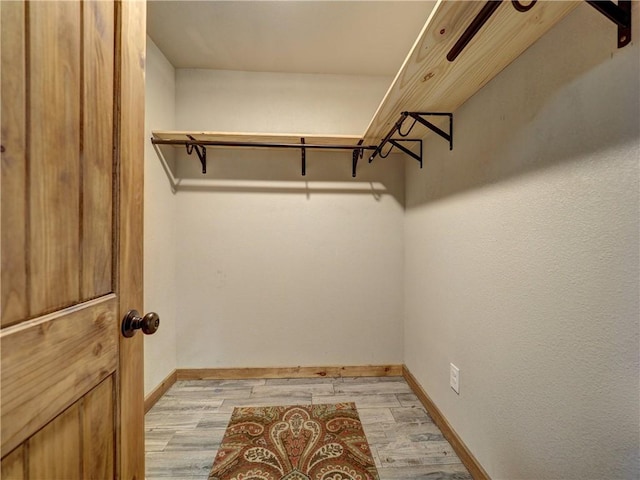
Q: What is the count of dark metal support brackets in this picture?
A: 6